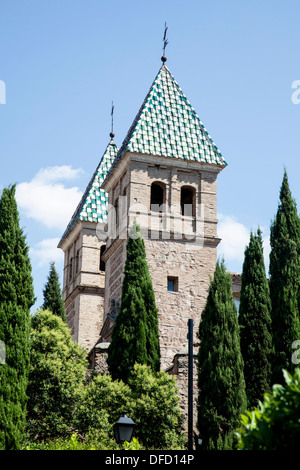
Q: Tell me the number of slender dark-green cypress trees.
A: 6